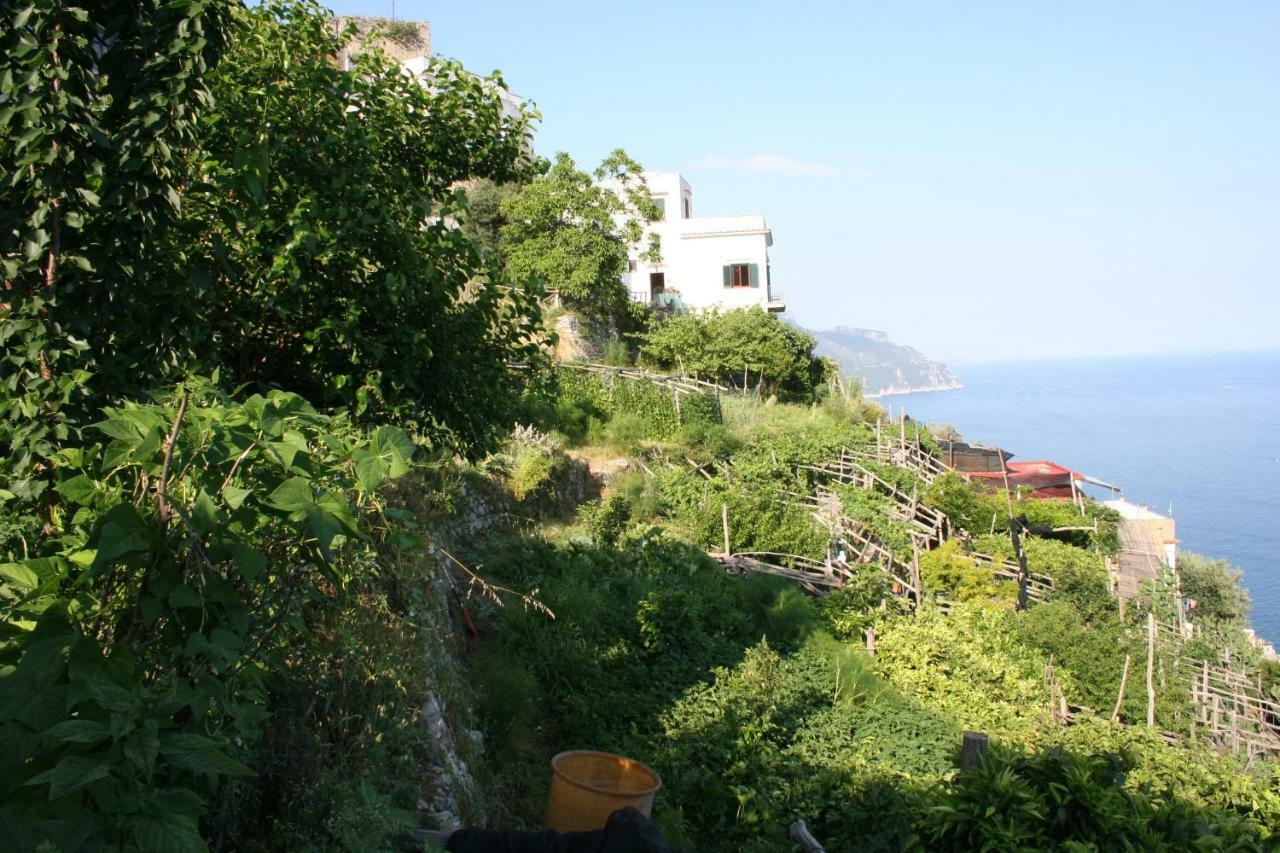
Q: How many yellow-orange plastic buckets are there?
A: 1